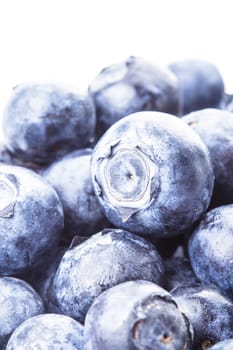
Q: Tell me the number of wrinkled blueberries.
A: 0